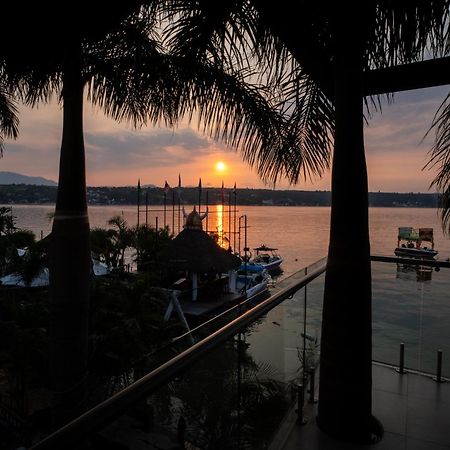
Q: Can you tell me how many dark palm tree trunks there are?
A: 2